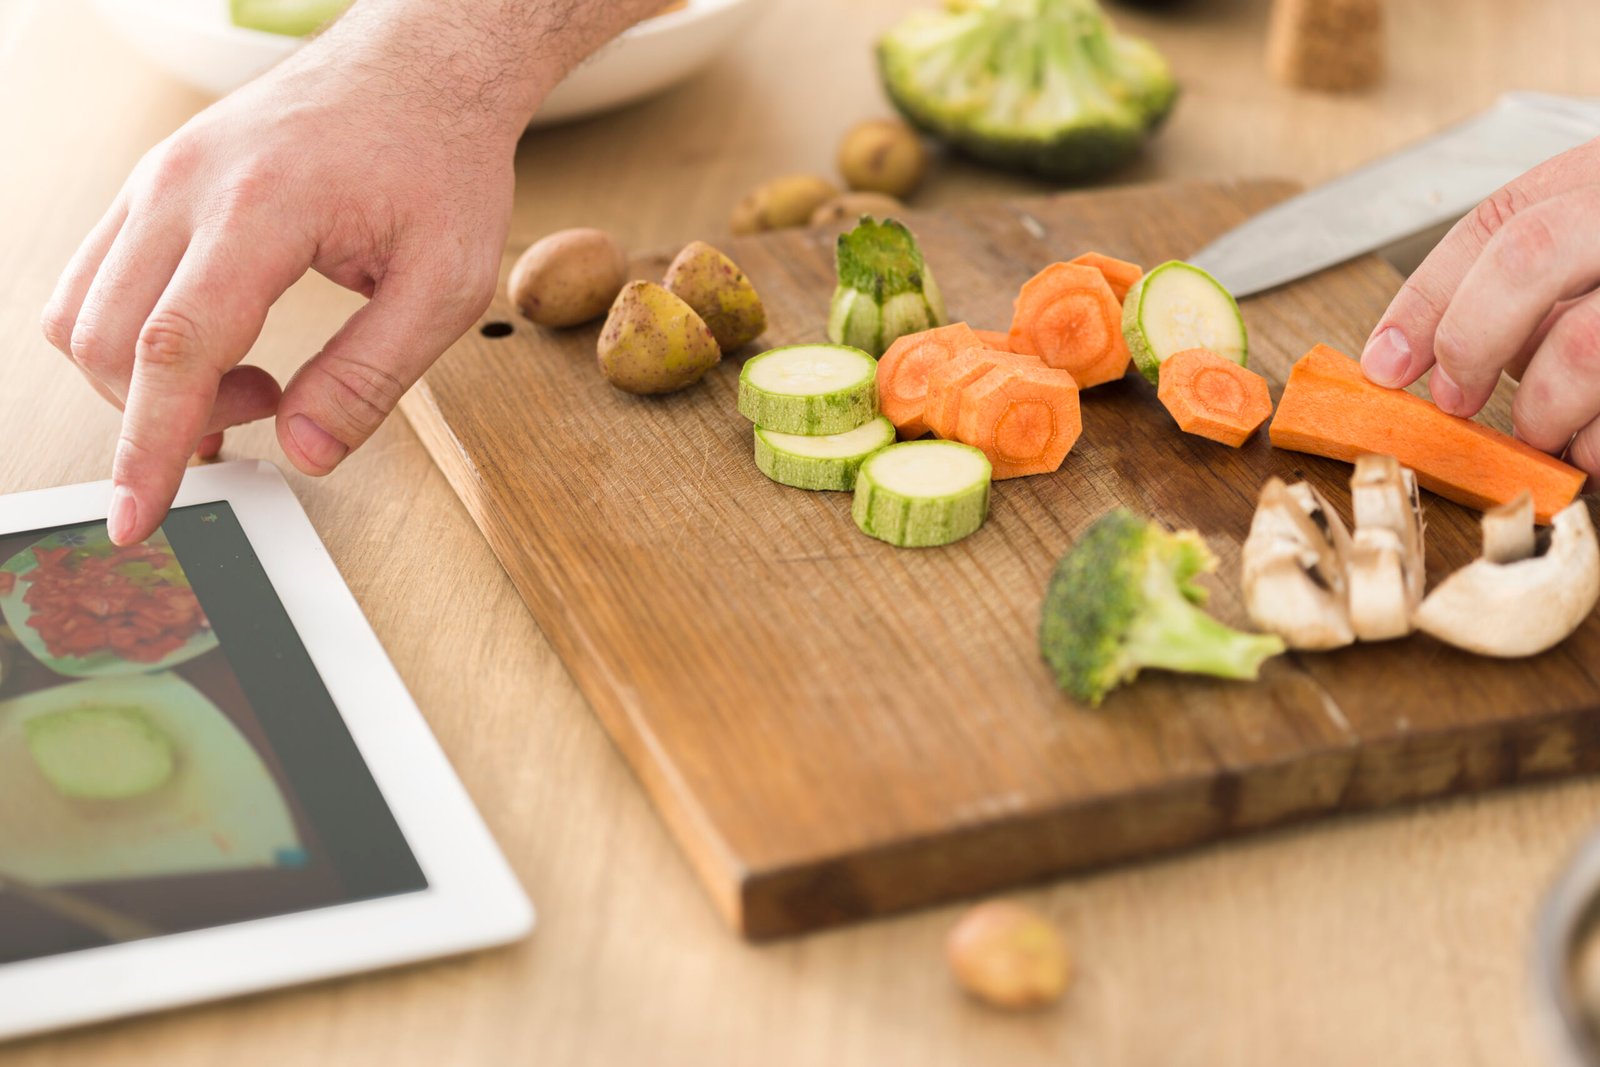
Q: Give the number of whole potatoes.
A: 5